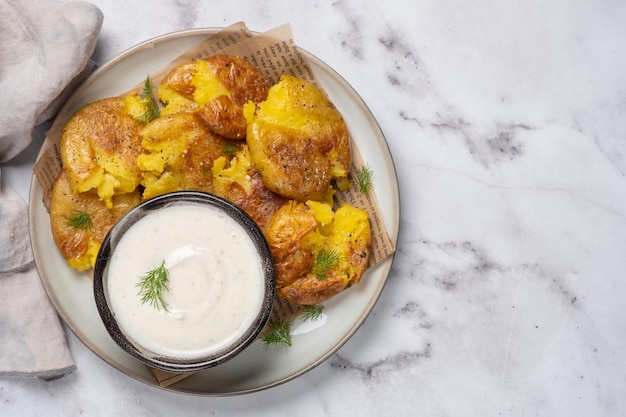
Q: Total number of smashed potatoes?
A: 7